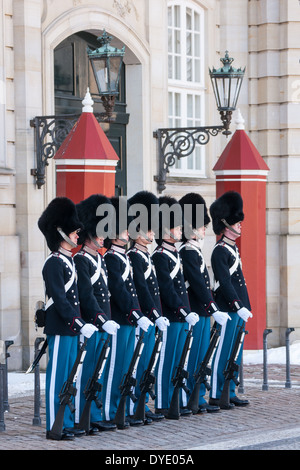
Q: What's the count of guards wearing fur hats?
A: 7